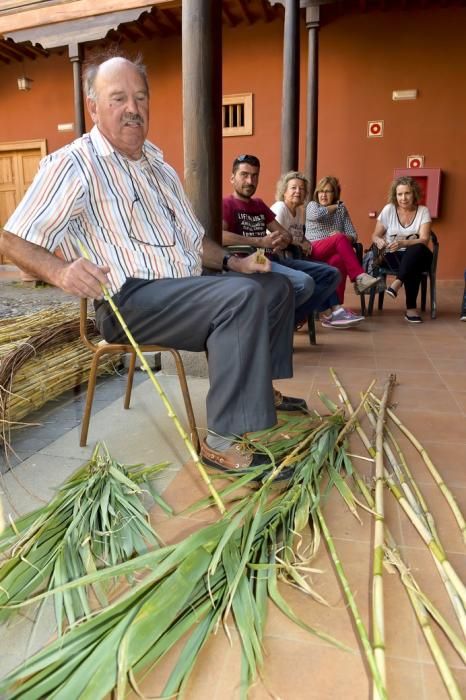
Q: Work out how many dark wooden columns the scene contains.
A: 4